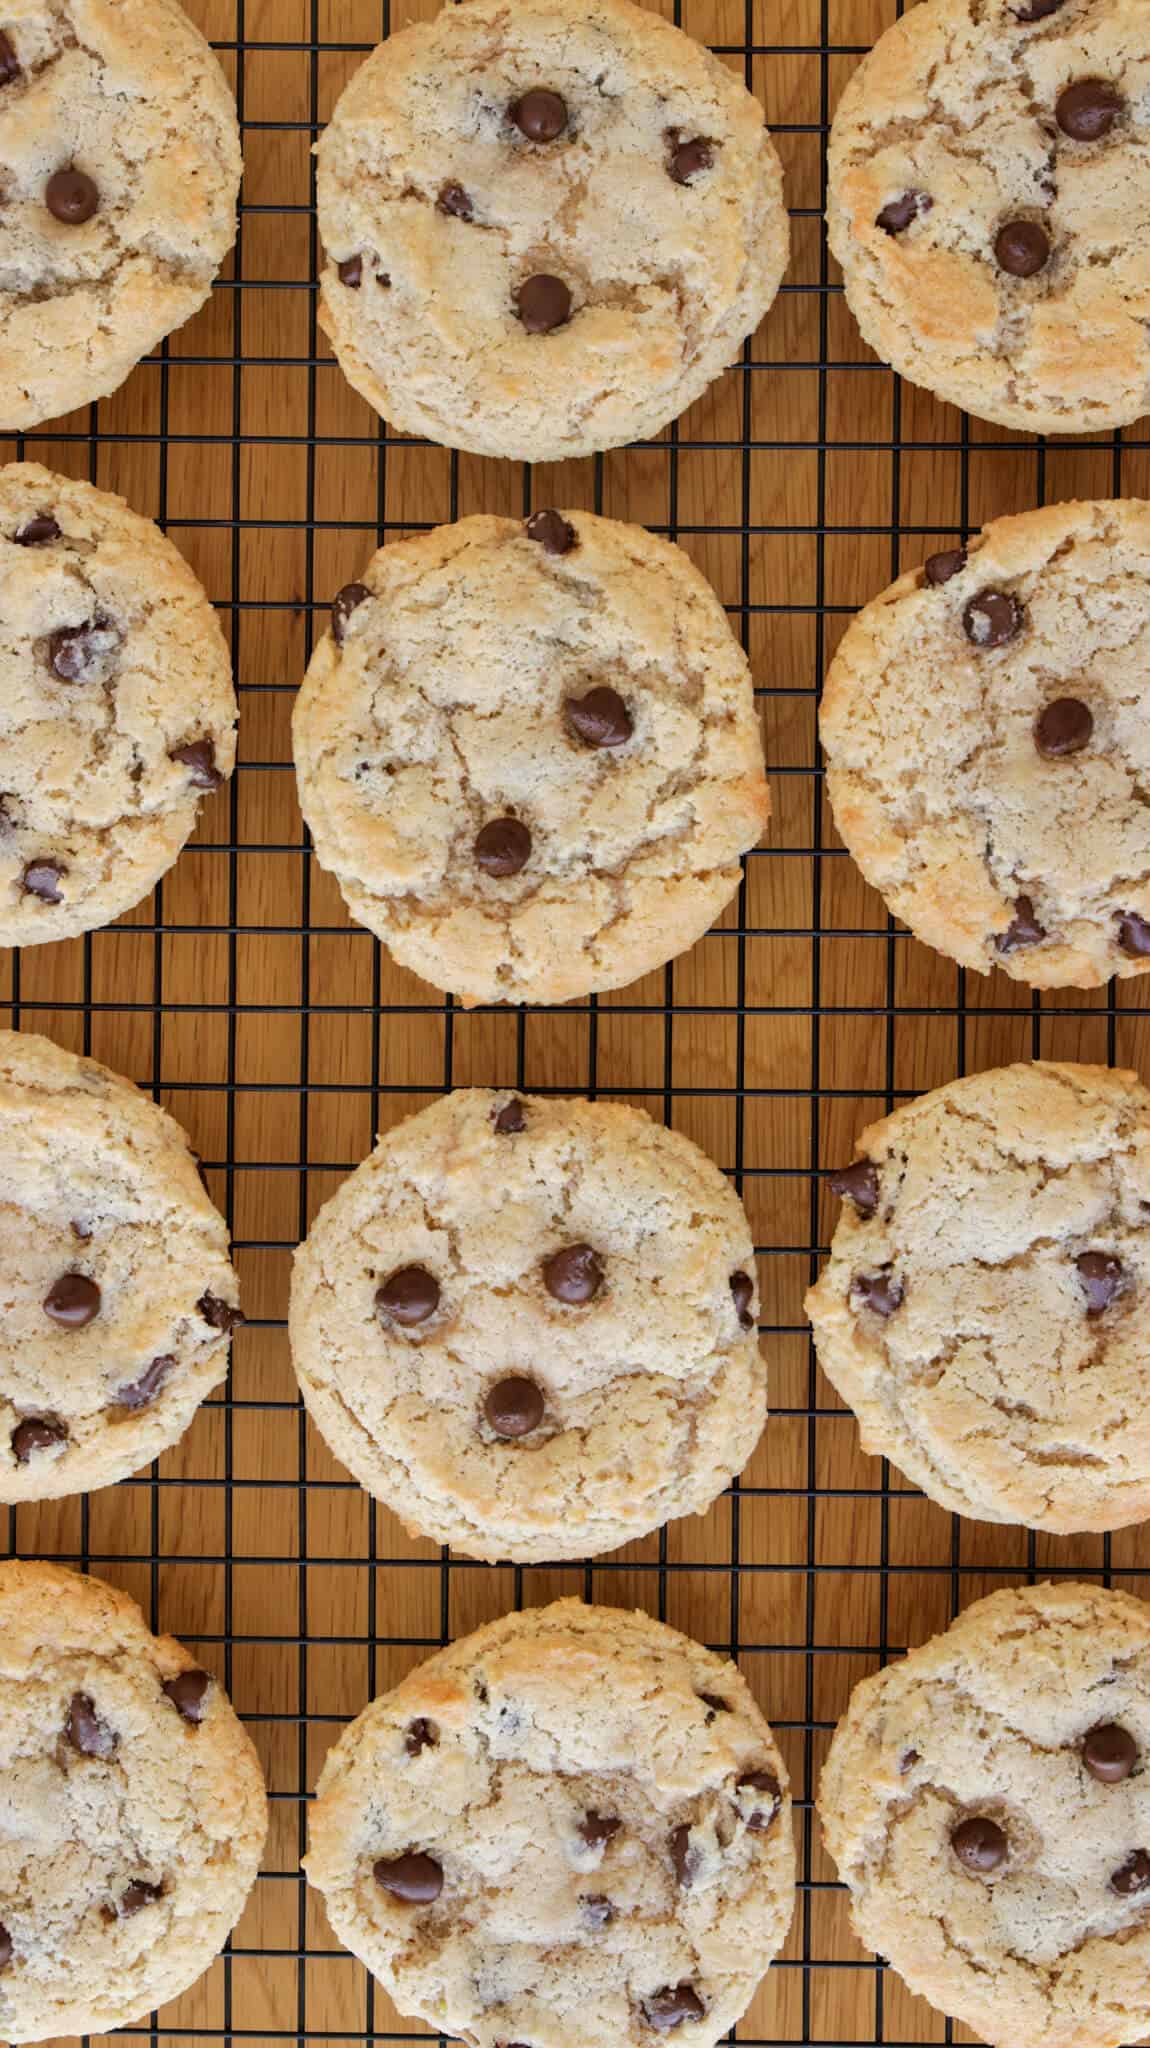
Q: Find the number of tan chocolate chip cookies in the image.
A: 12